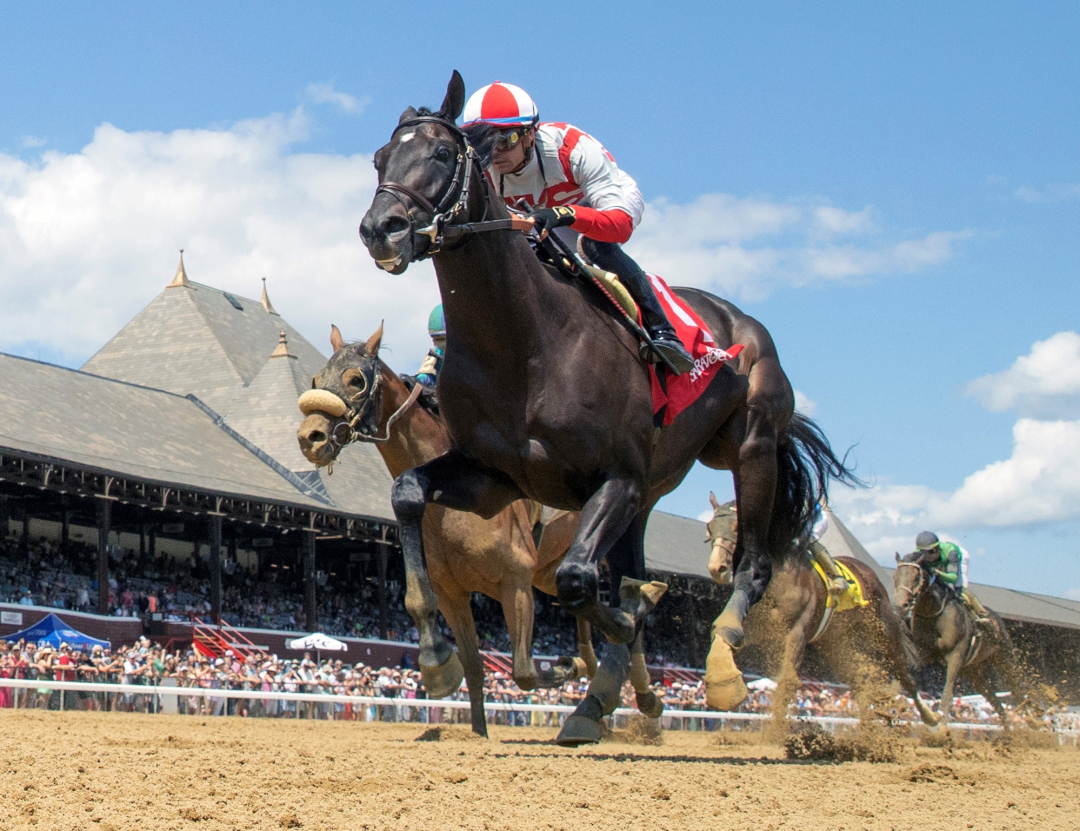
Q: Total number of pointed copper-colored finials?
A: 3